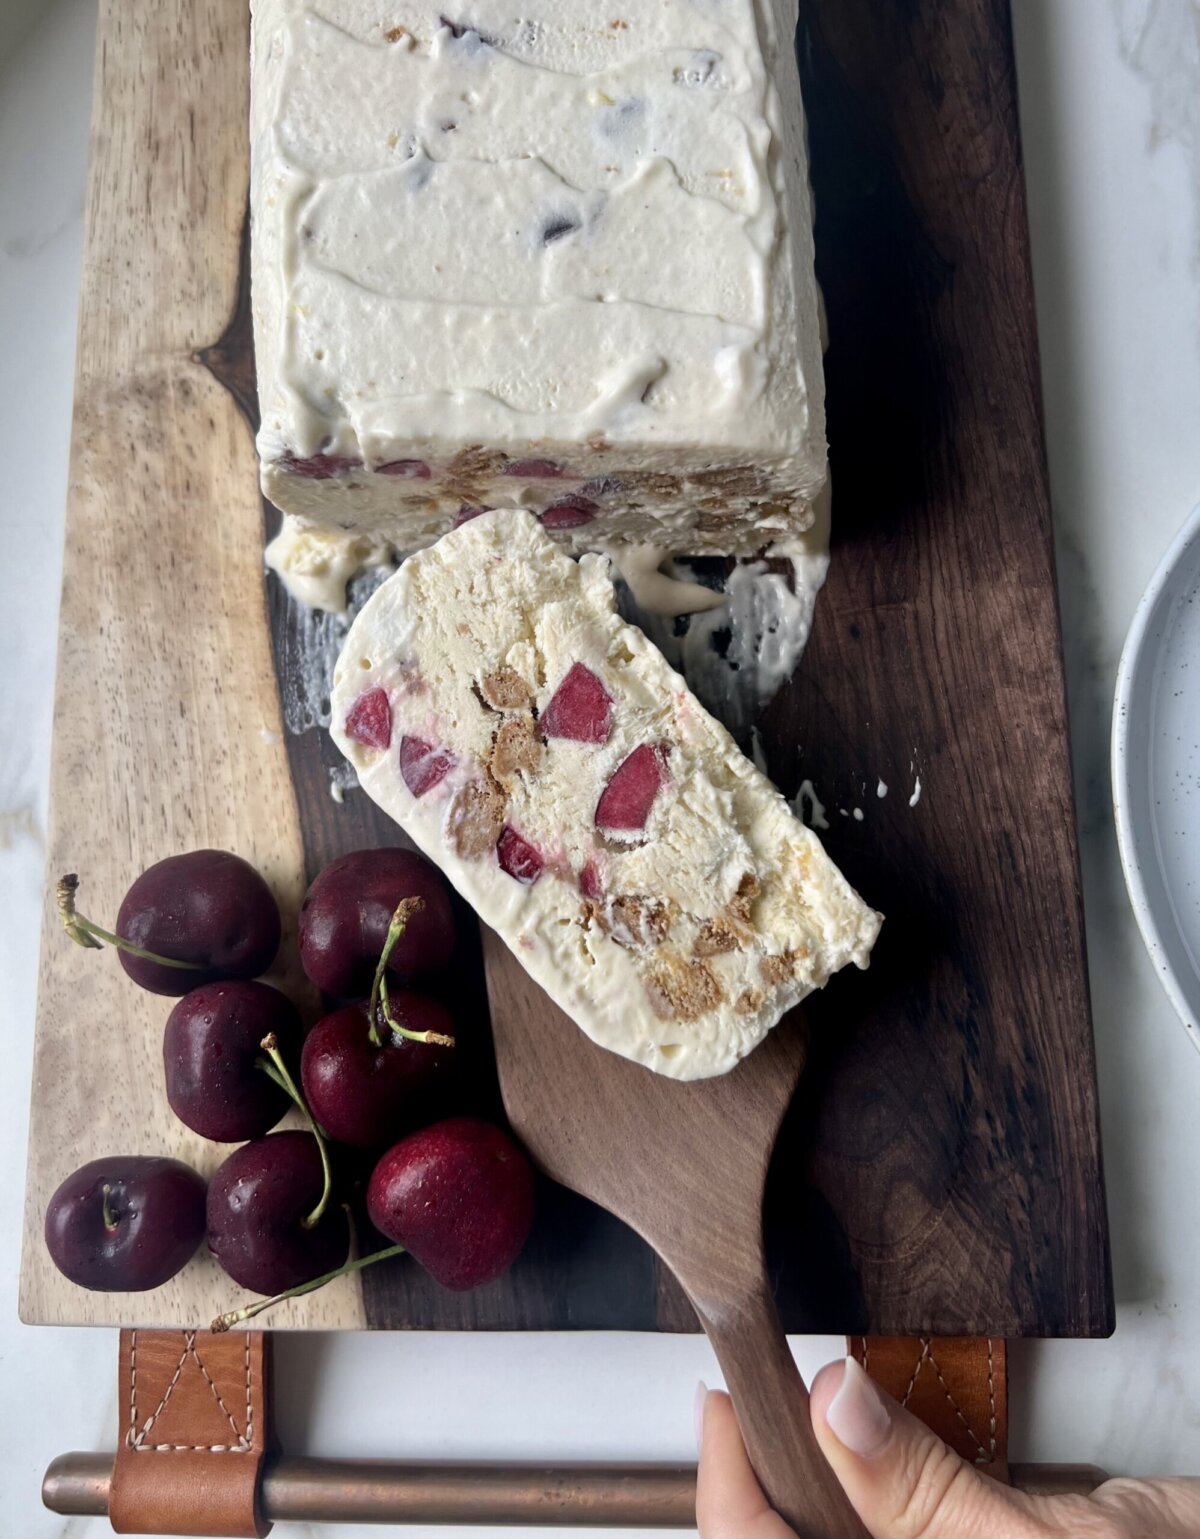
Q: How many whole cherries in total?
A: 7